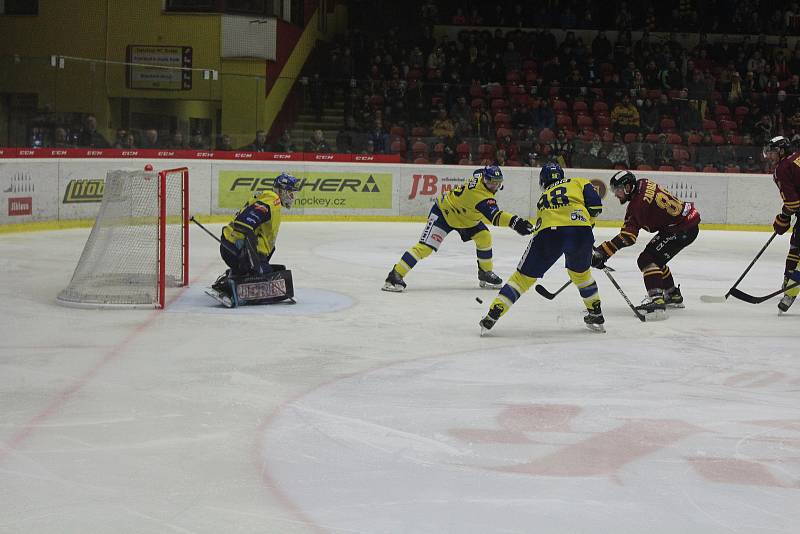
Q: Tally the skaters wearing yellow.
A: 3